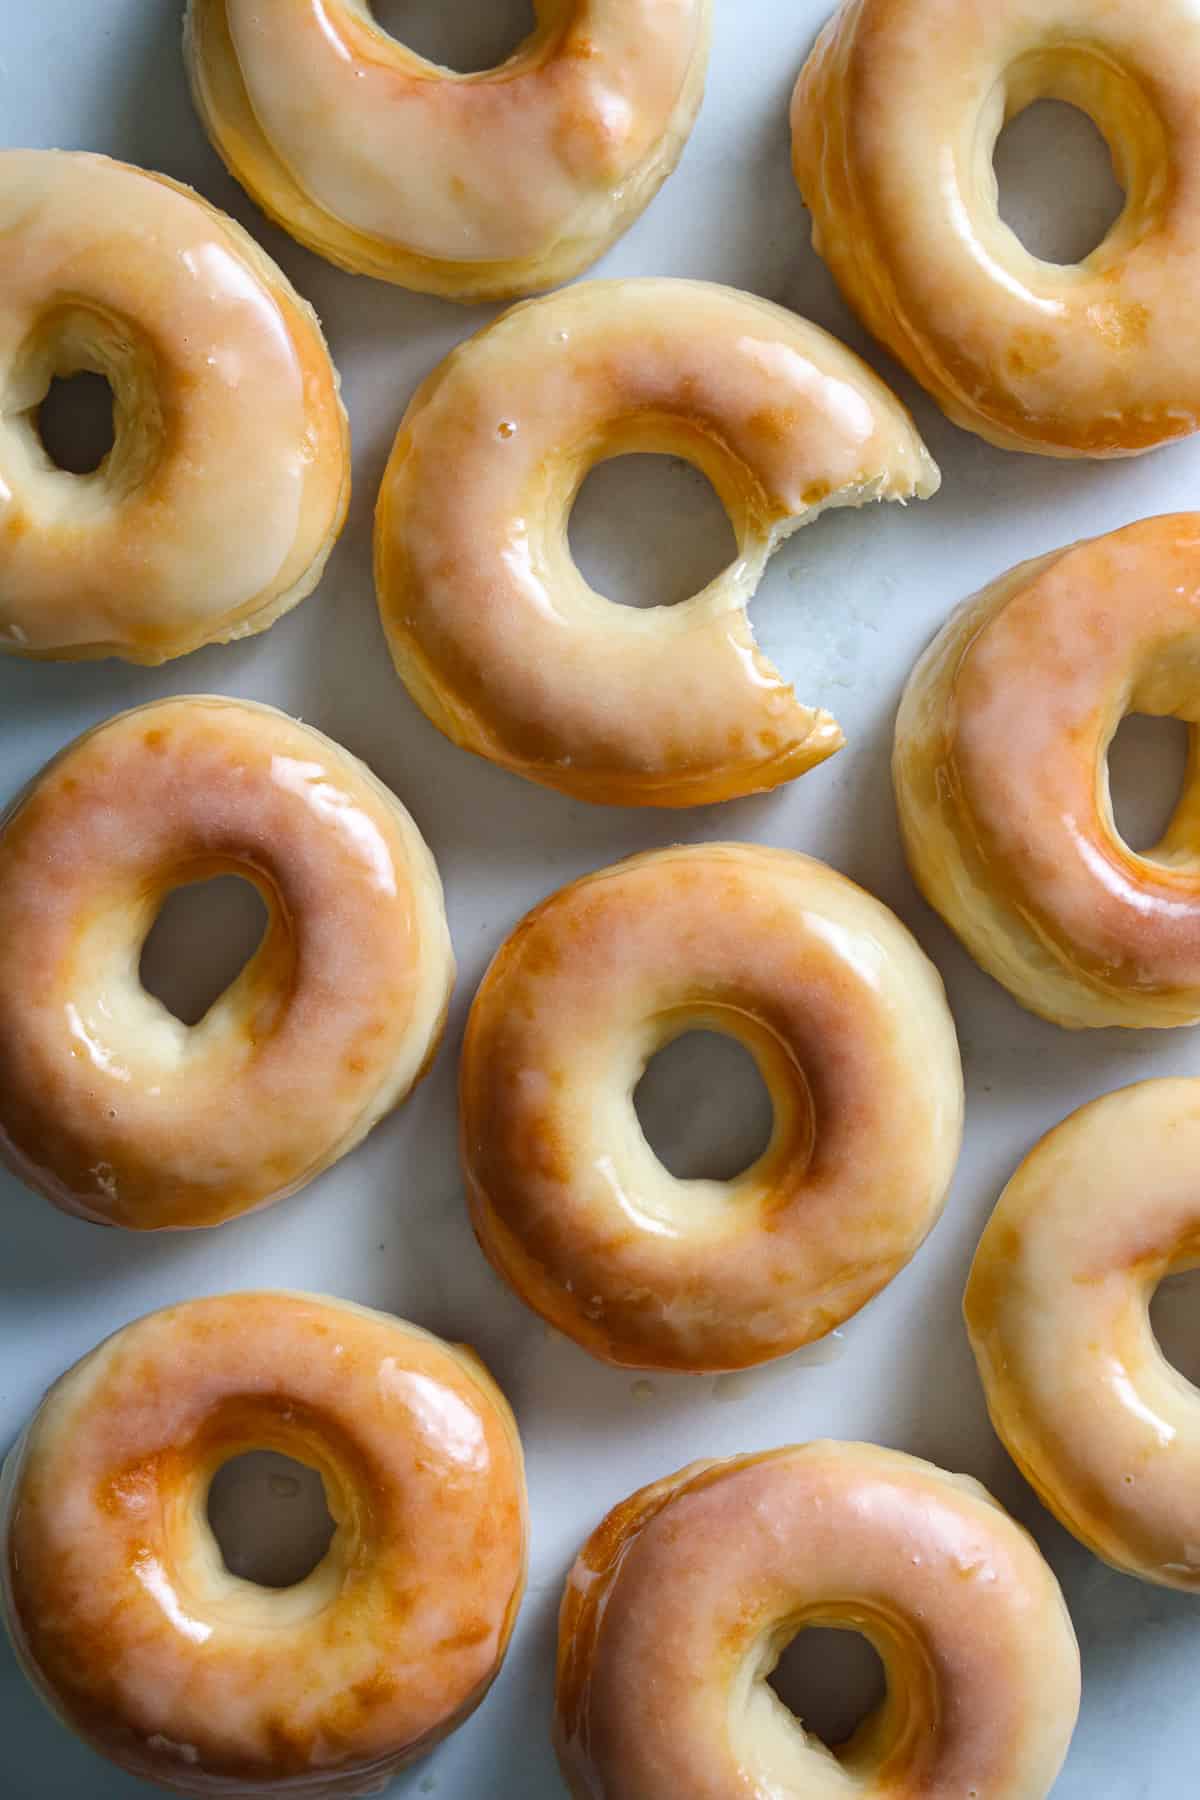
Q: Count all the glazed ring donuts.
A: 10